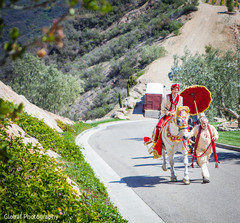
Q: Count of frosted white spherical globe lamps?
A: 0